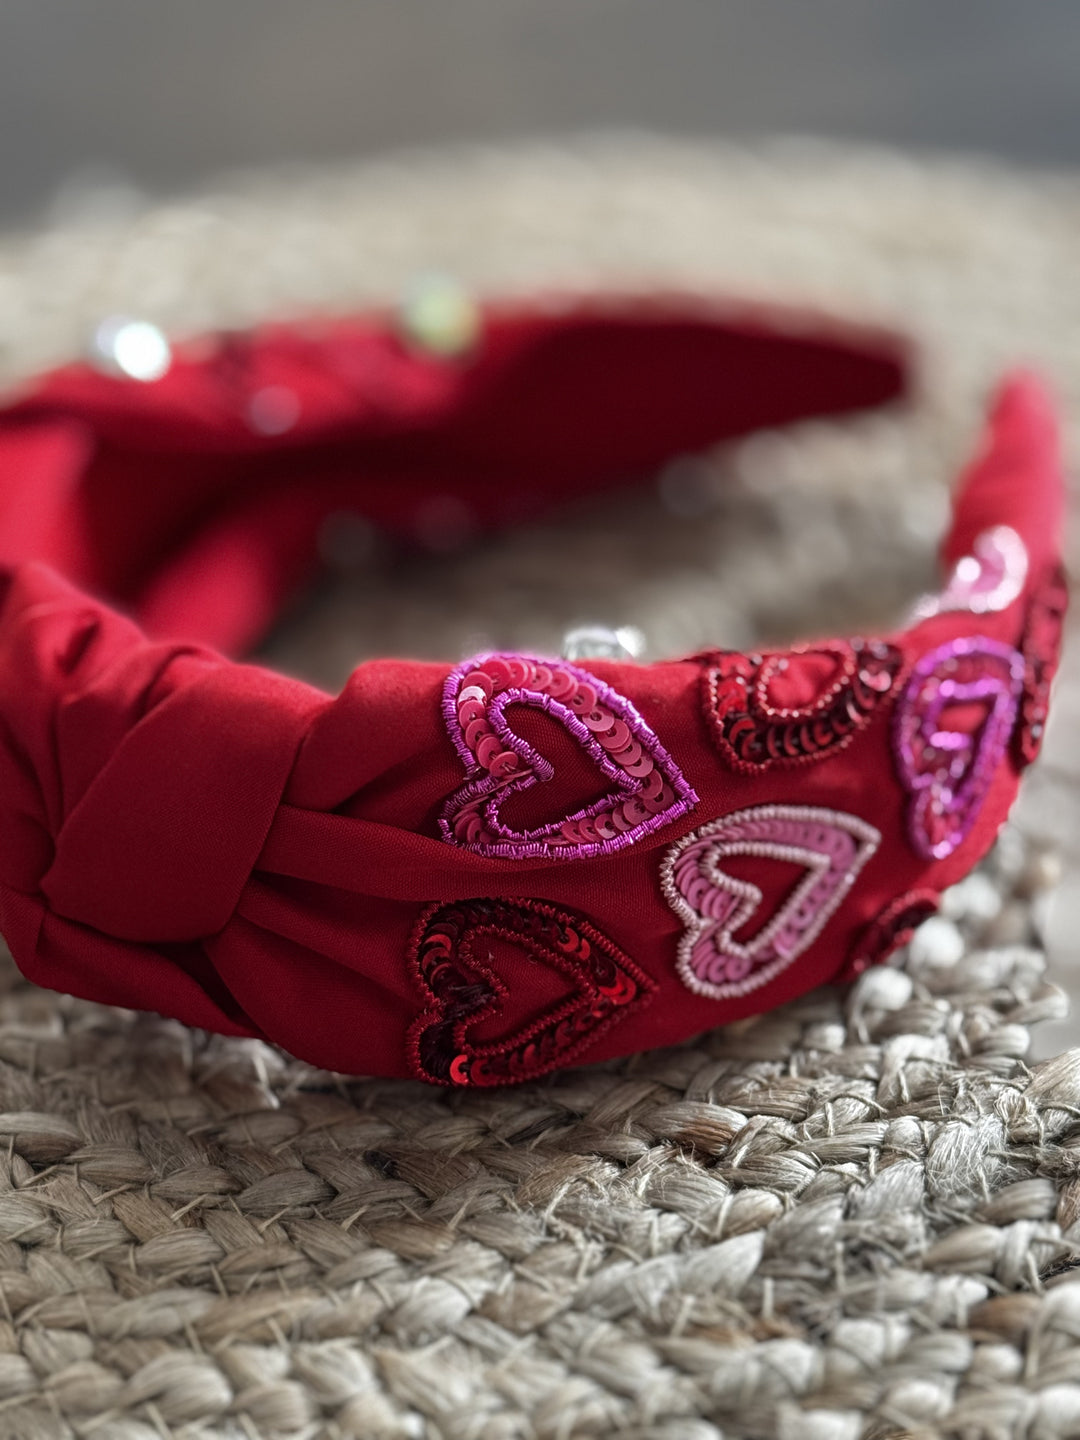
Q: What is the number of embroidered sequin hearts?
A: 8